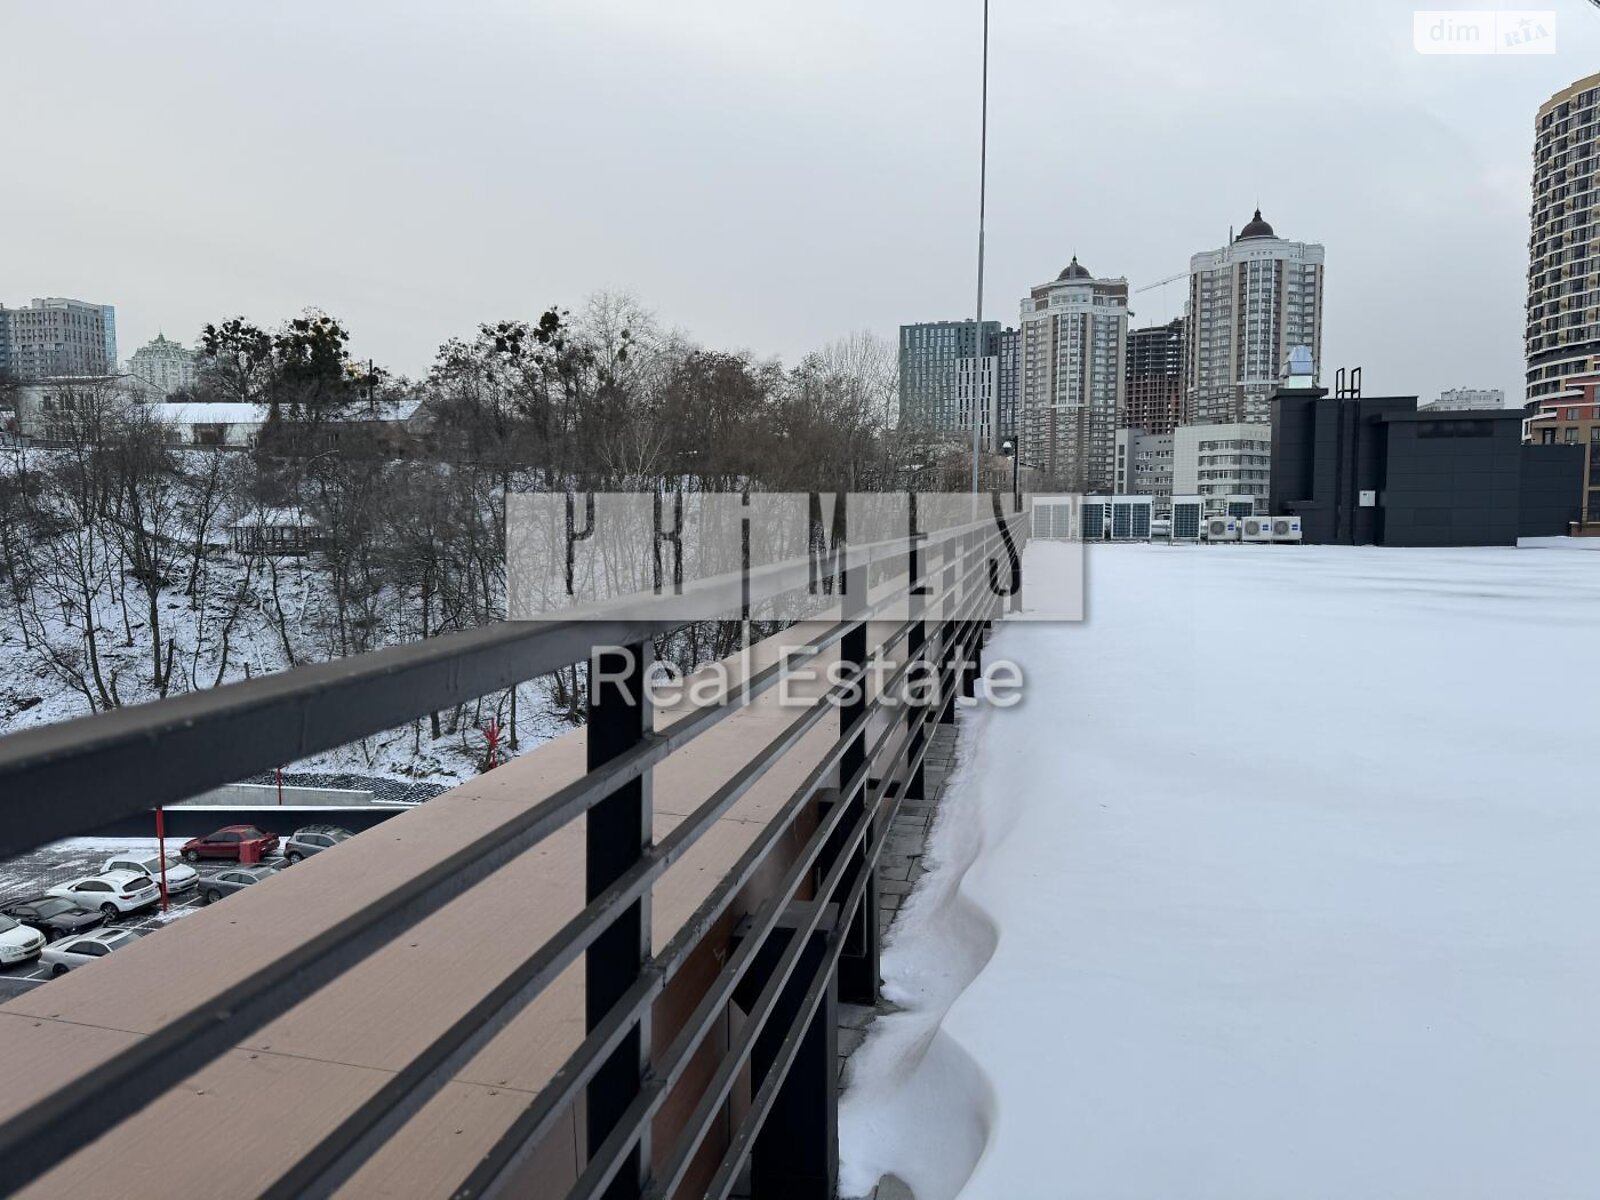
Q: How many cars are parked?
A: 8